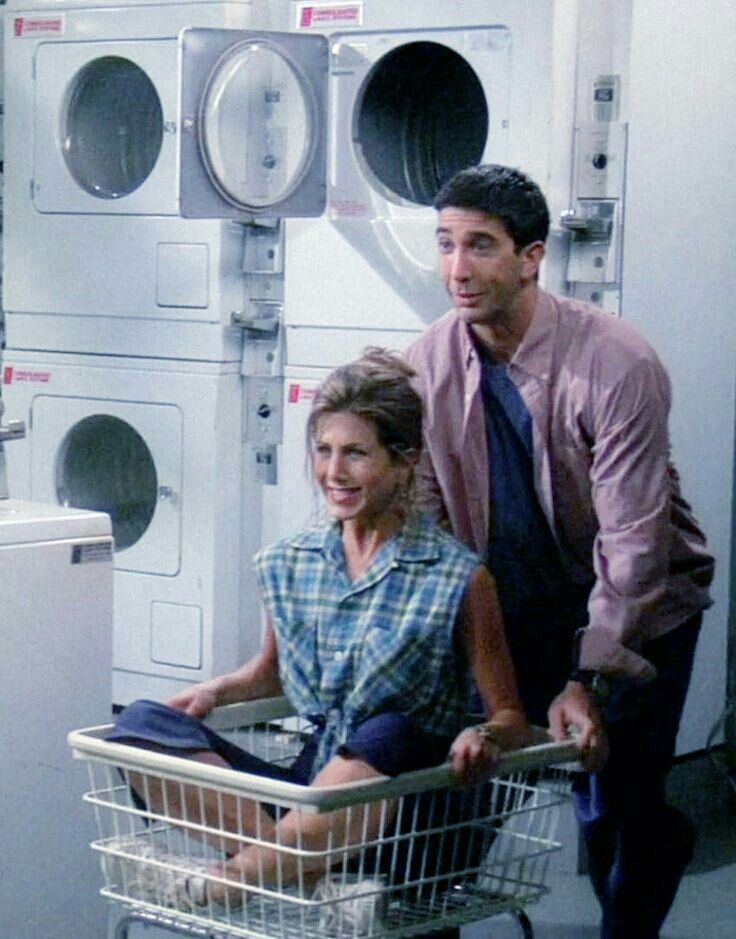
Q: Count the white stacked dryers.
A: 4